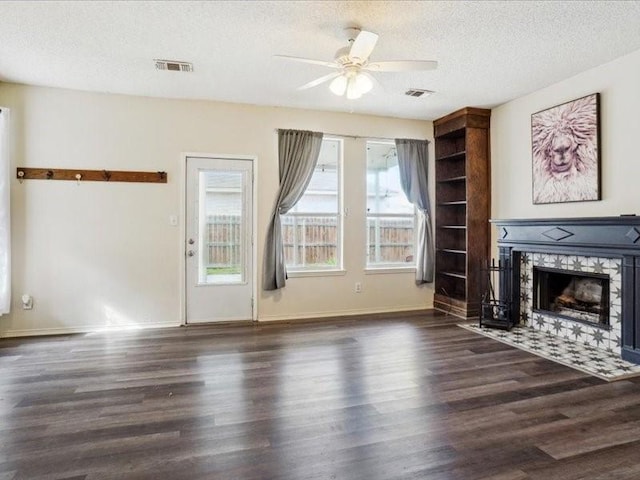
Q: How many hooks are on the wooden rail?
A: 5